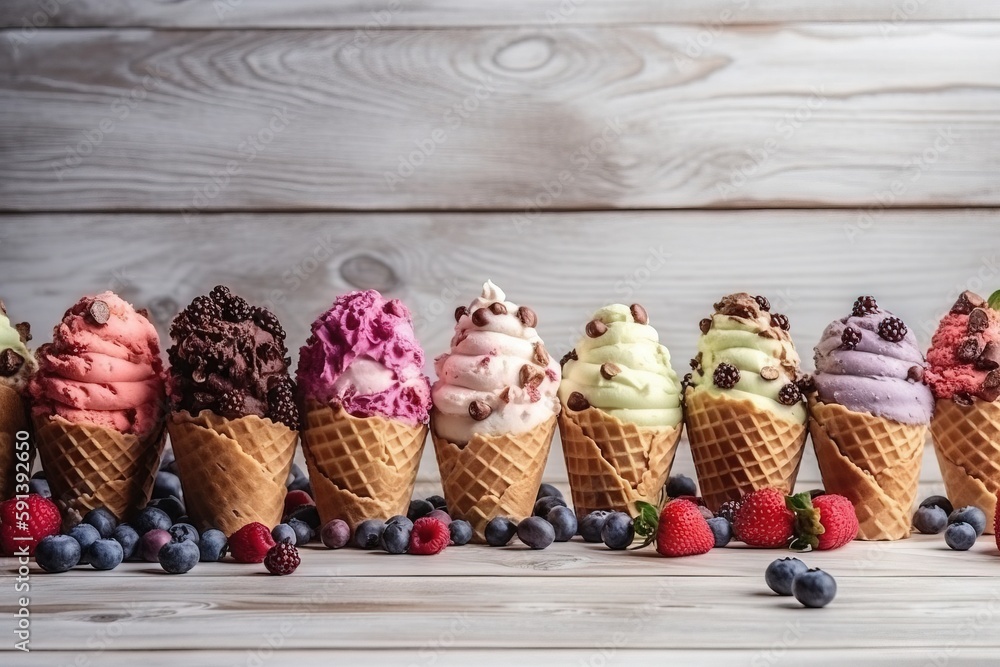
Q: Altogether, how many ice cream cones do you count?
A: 9